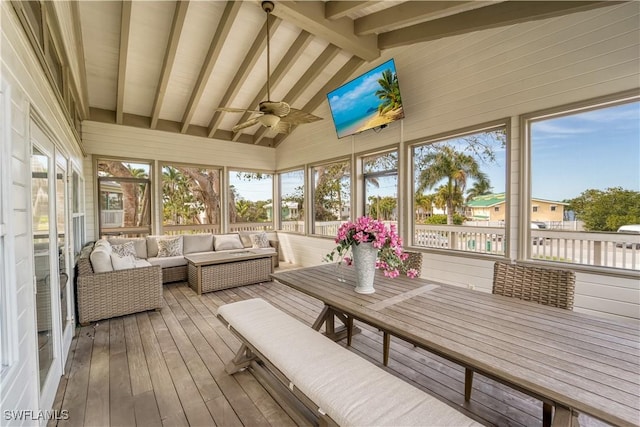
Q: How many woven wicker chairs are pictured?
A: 2